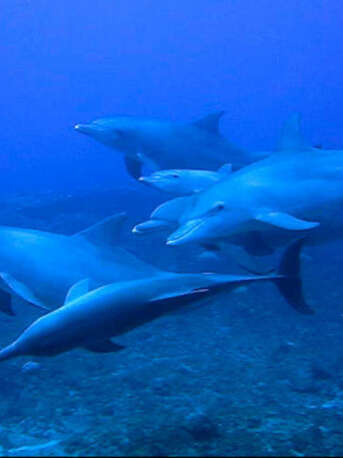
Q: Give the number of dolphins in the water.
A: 6